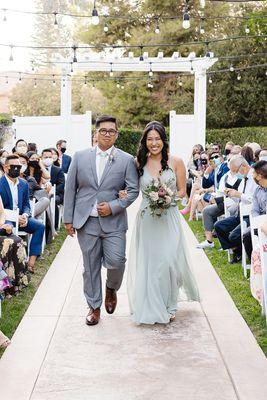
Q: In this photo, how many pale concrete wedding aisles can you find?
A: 1